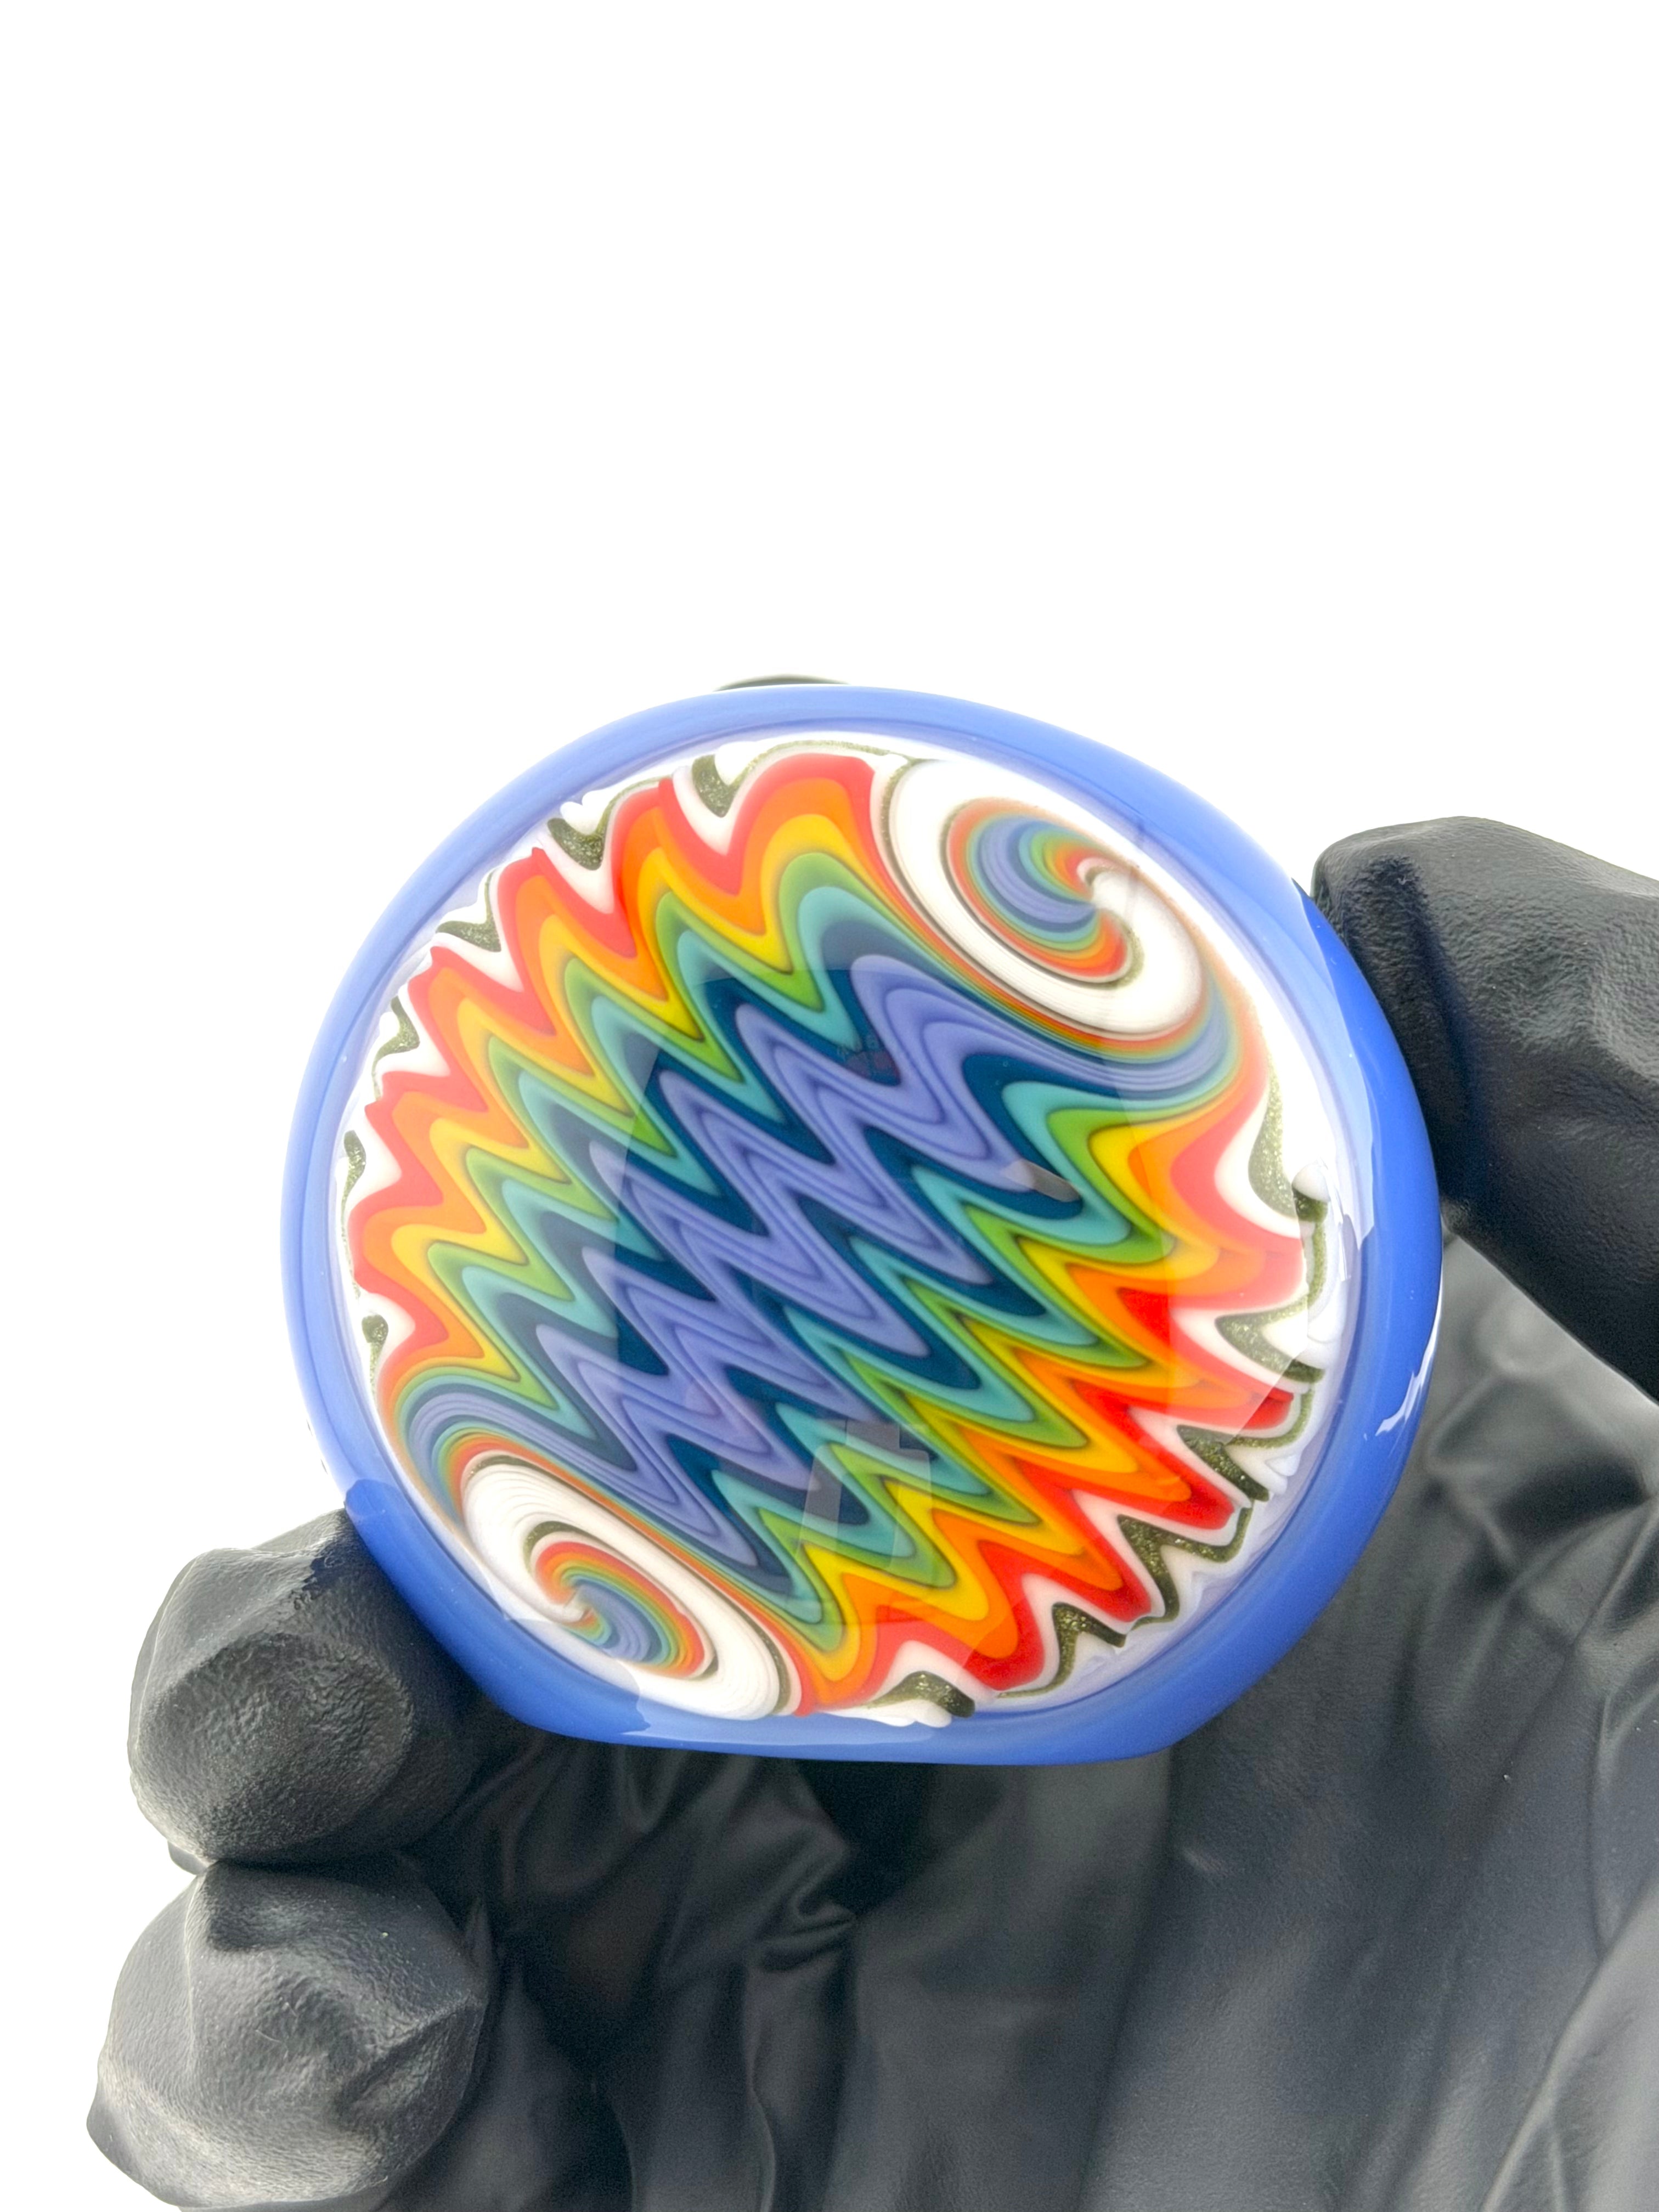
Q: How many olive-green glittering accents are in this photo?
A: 12